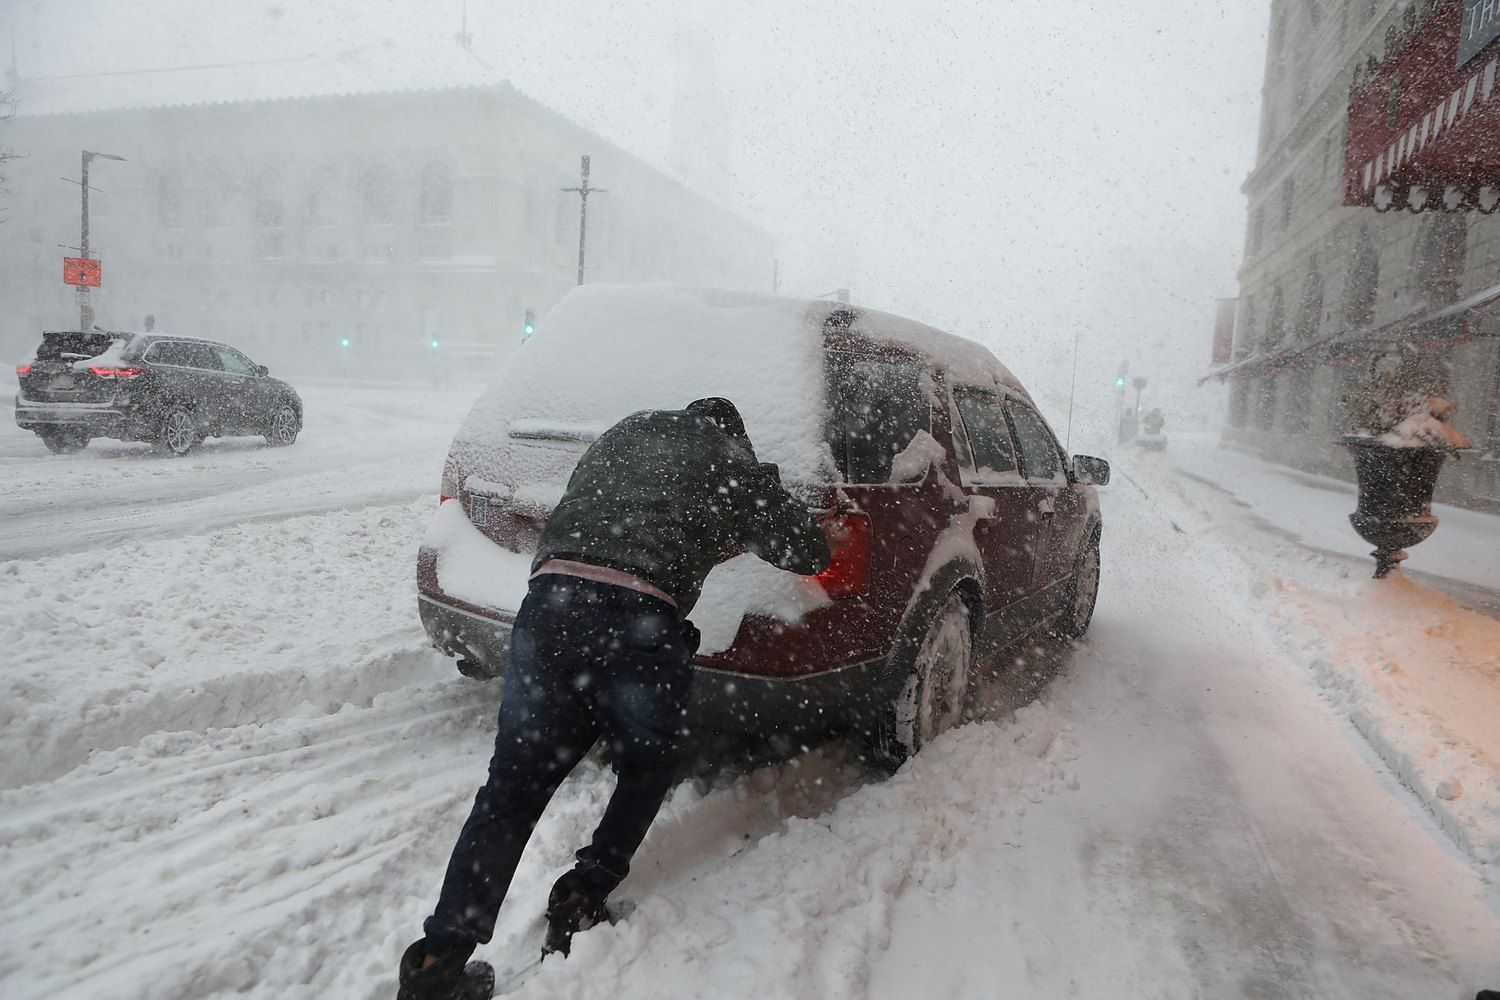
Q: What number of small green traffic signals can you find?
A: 4